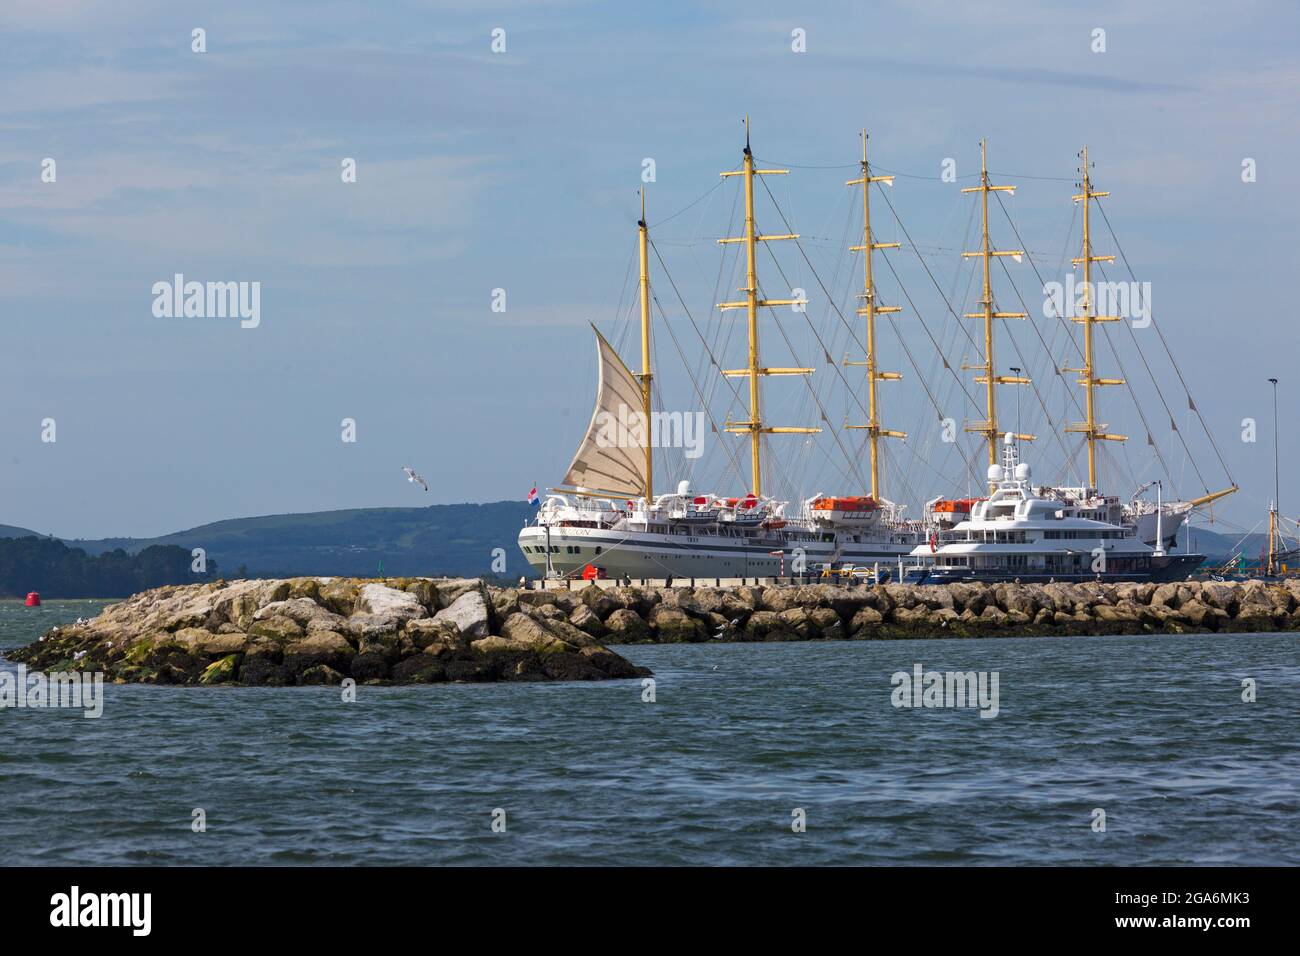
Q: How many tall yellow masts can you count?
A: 5